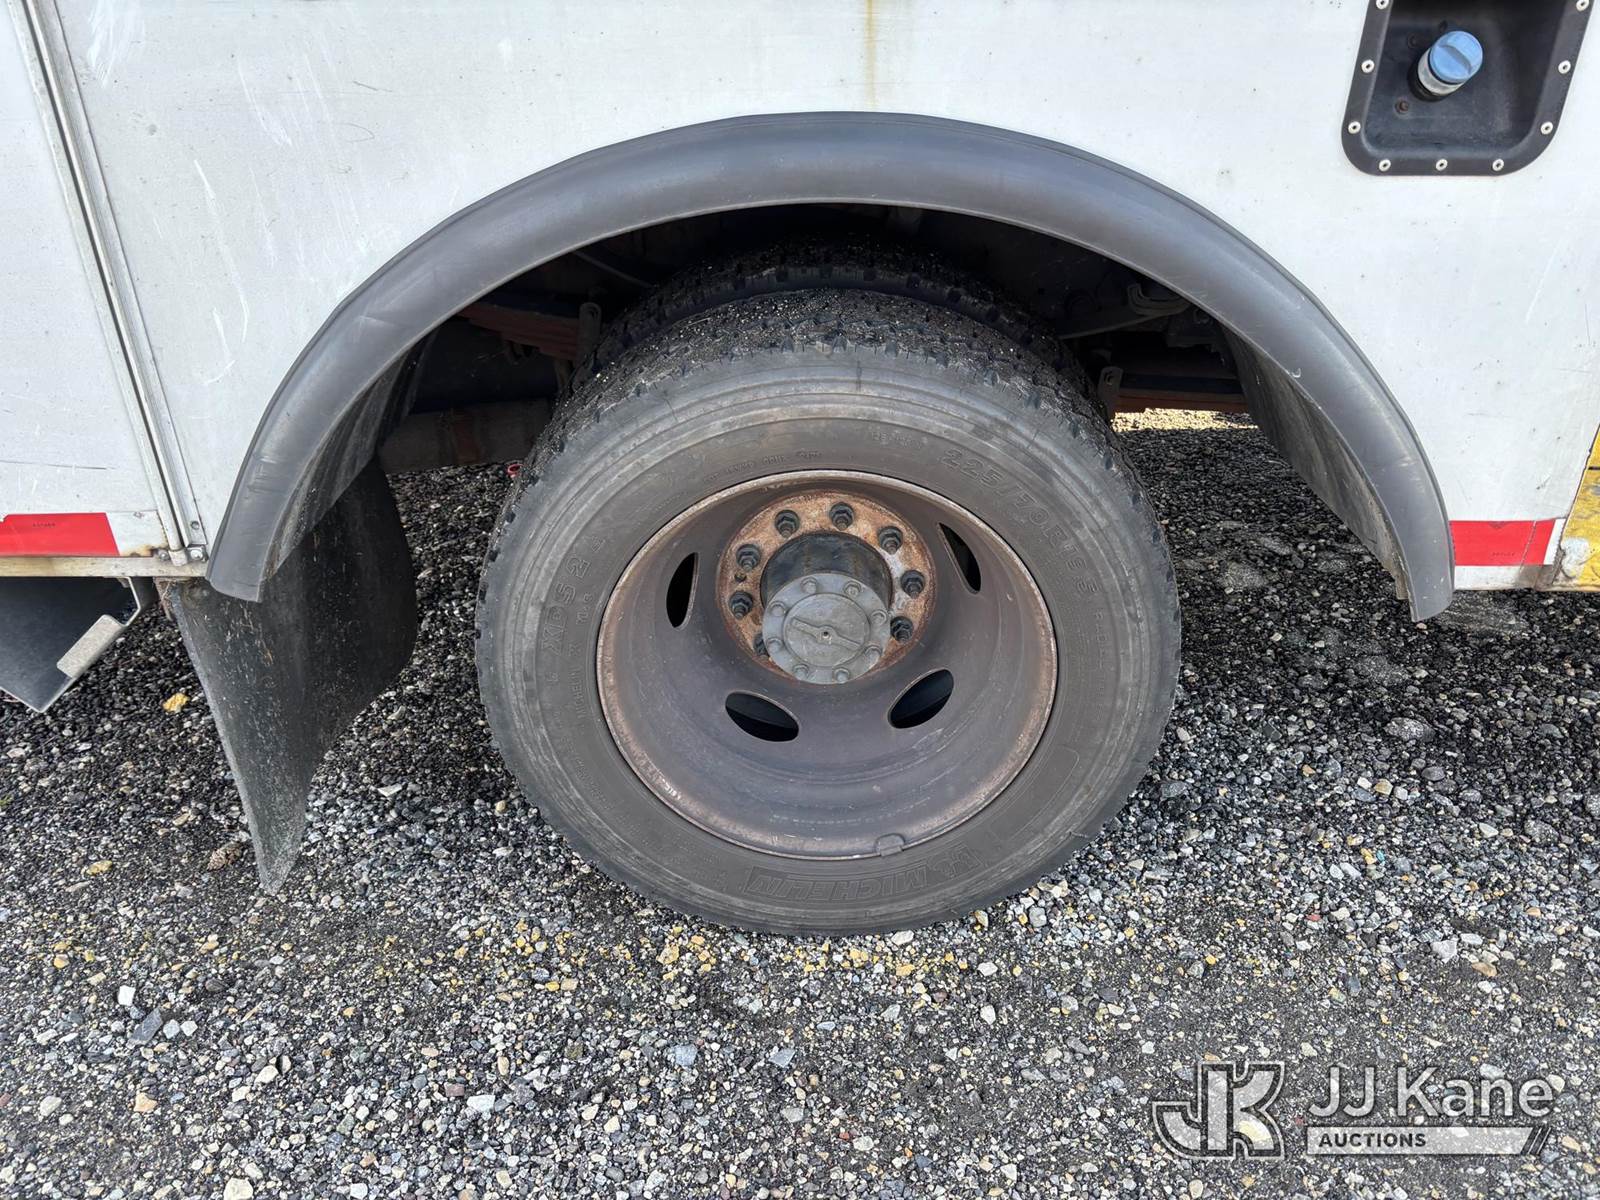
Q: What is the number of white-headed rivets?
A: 9